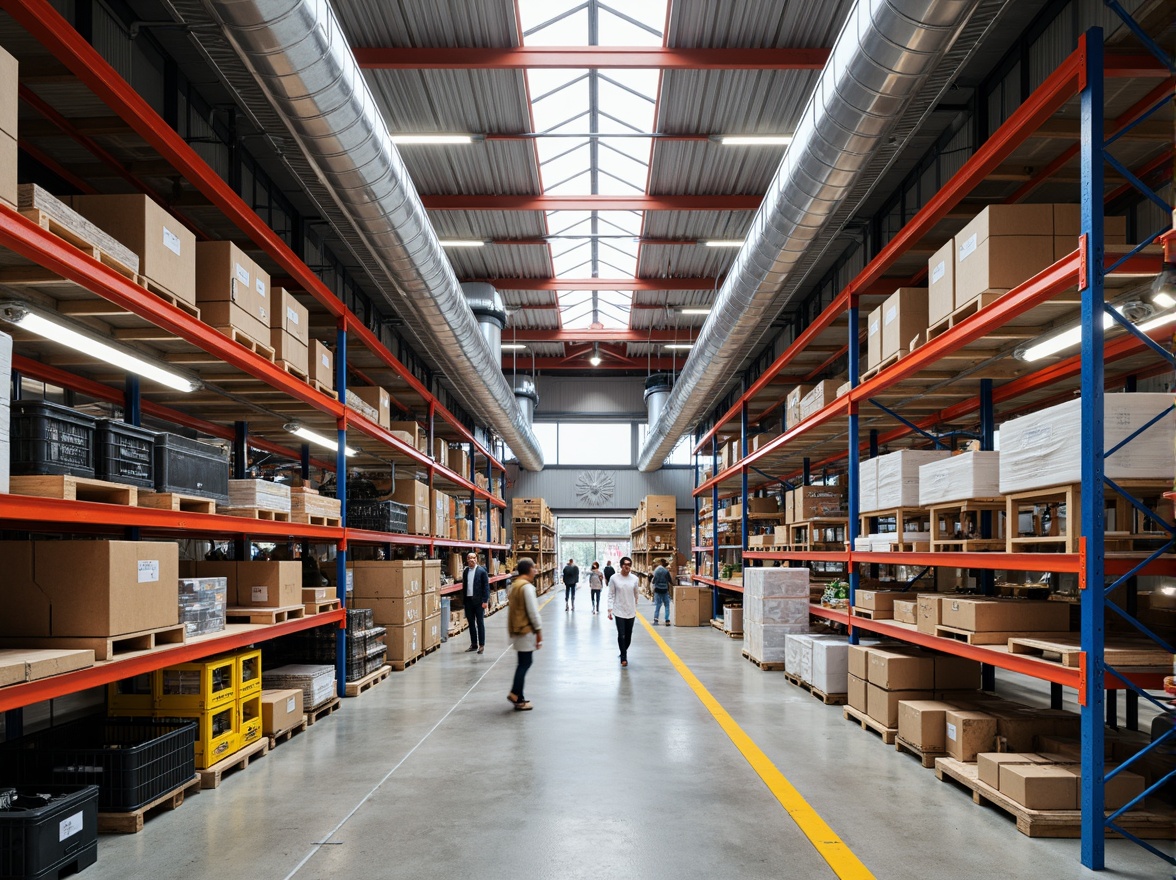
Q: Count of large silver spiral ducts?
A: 2